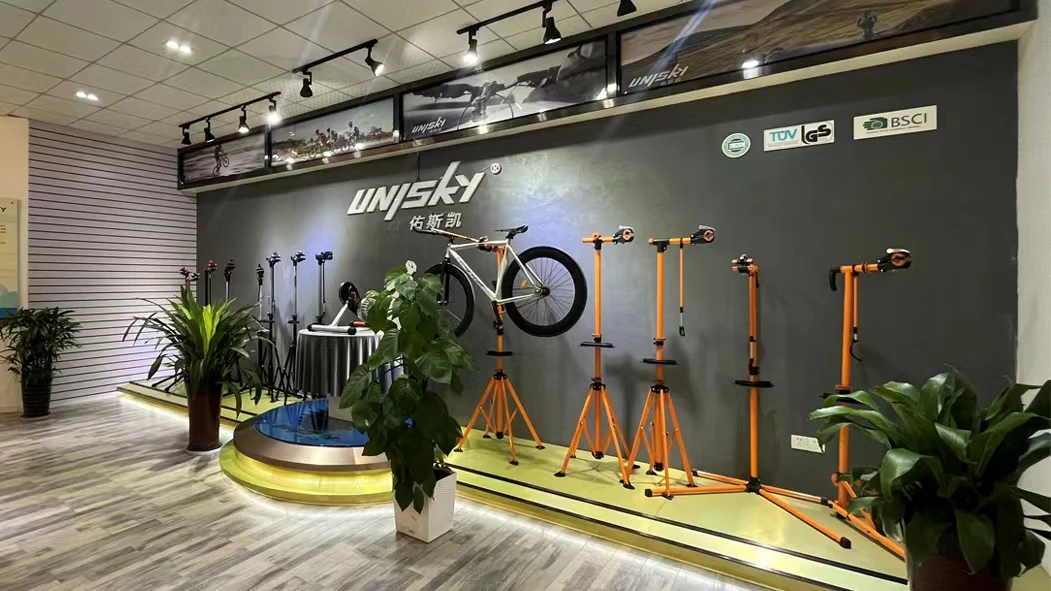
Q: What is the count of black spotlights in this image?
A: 9